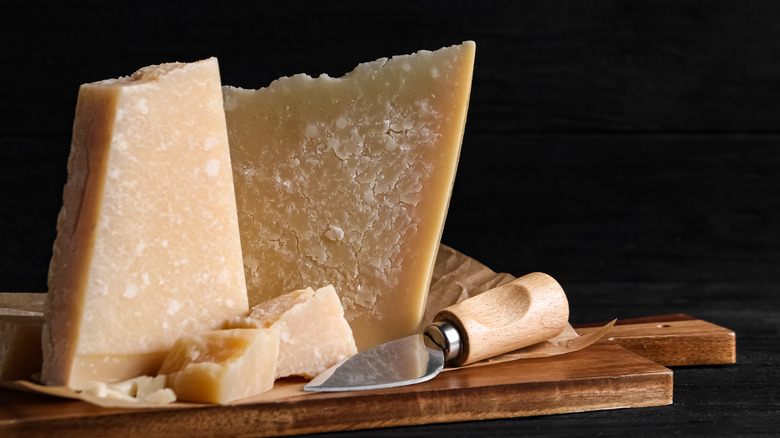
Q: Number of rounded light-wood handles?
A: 1